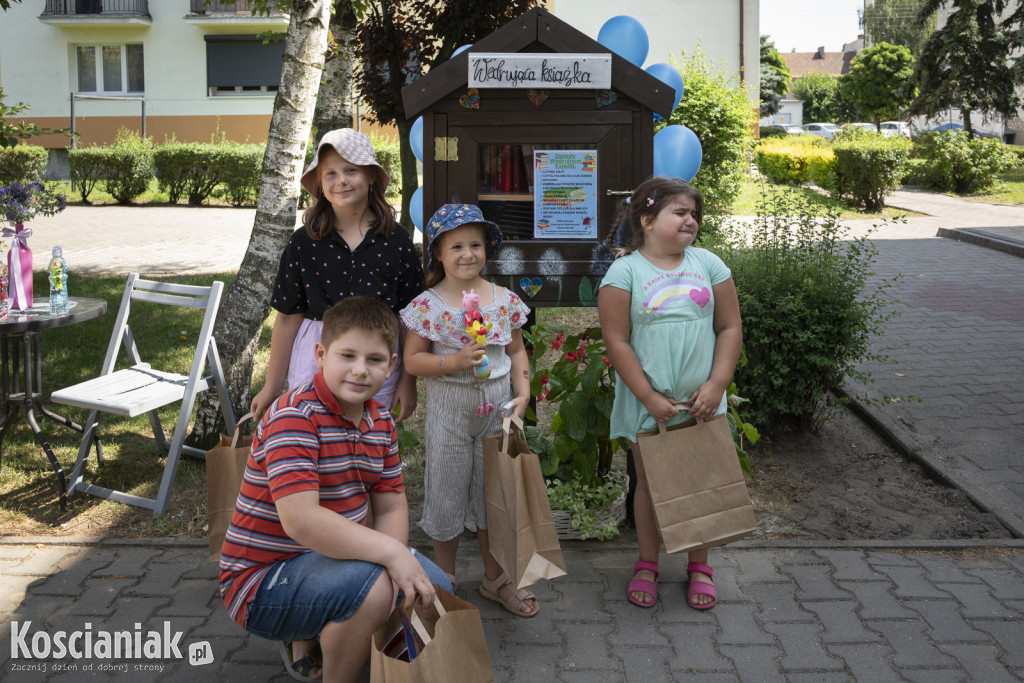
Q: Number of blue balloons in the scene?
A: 6